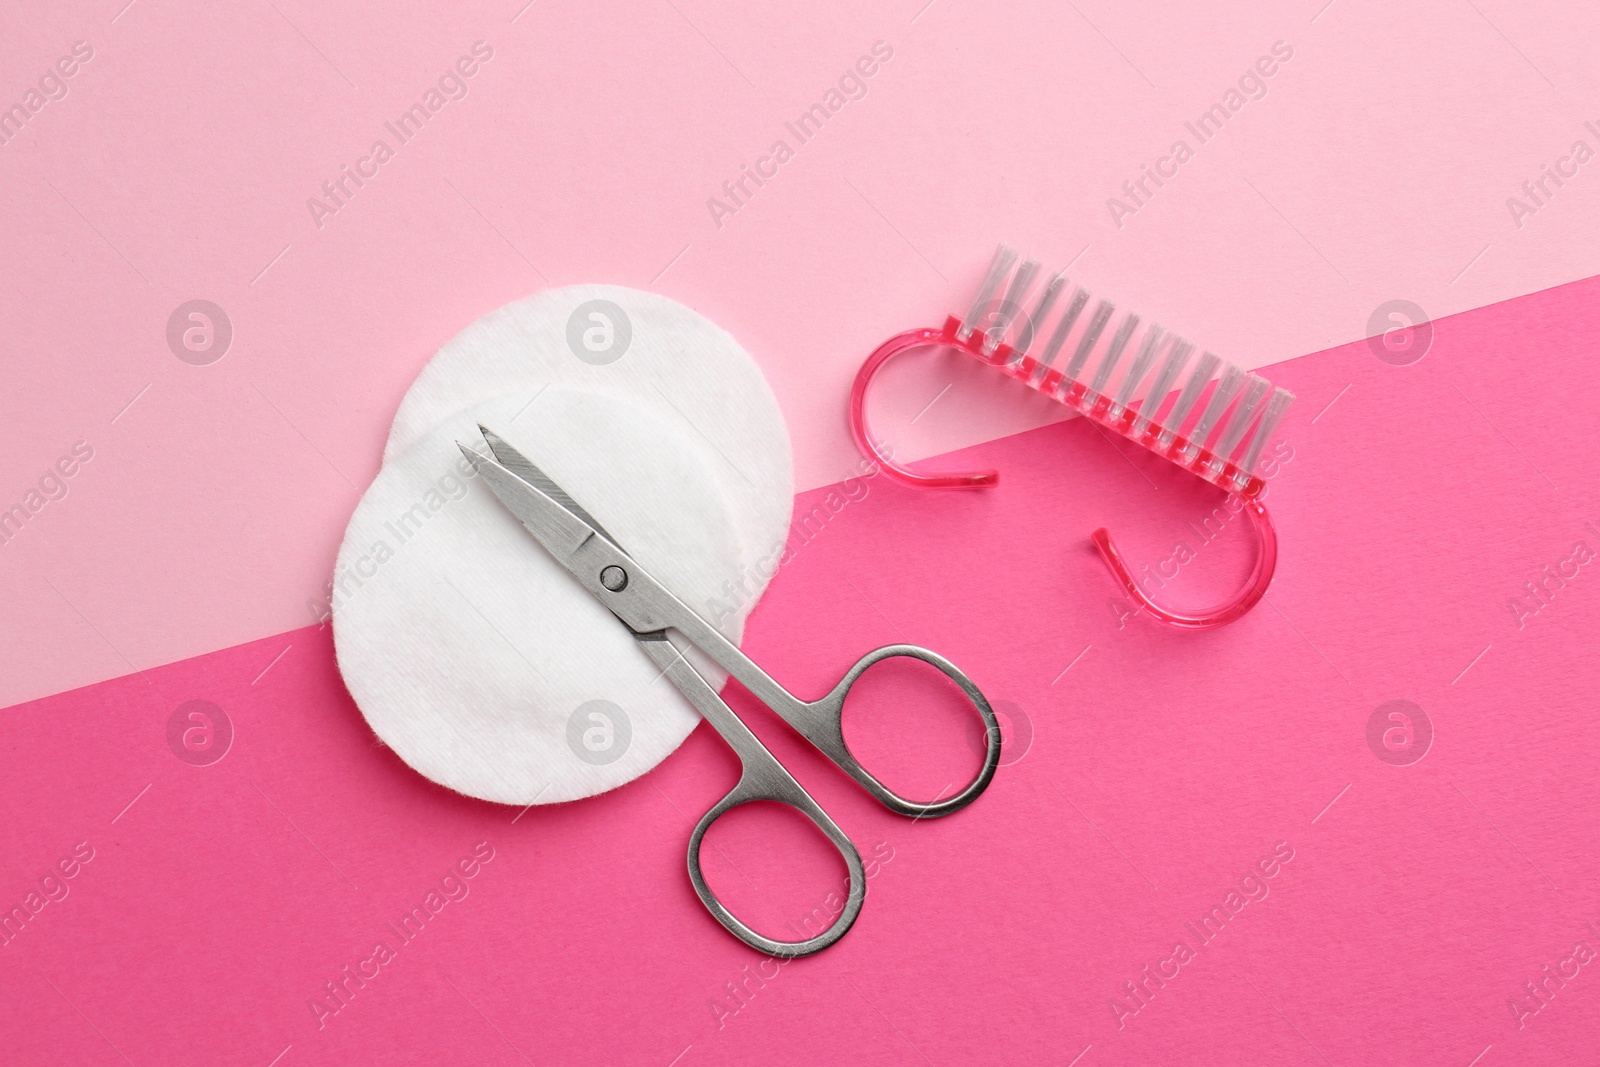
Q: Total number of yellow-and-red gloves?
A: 0